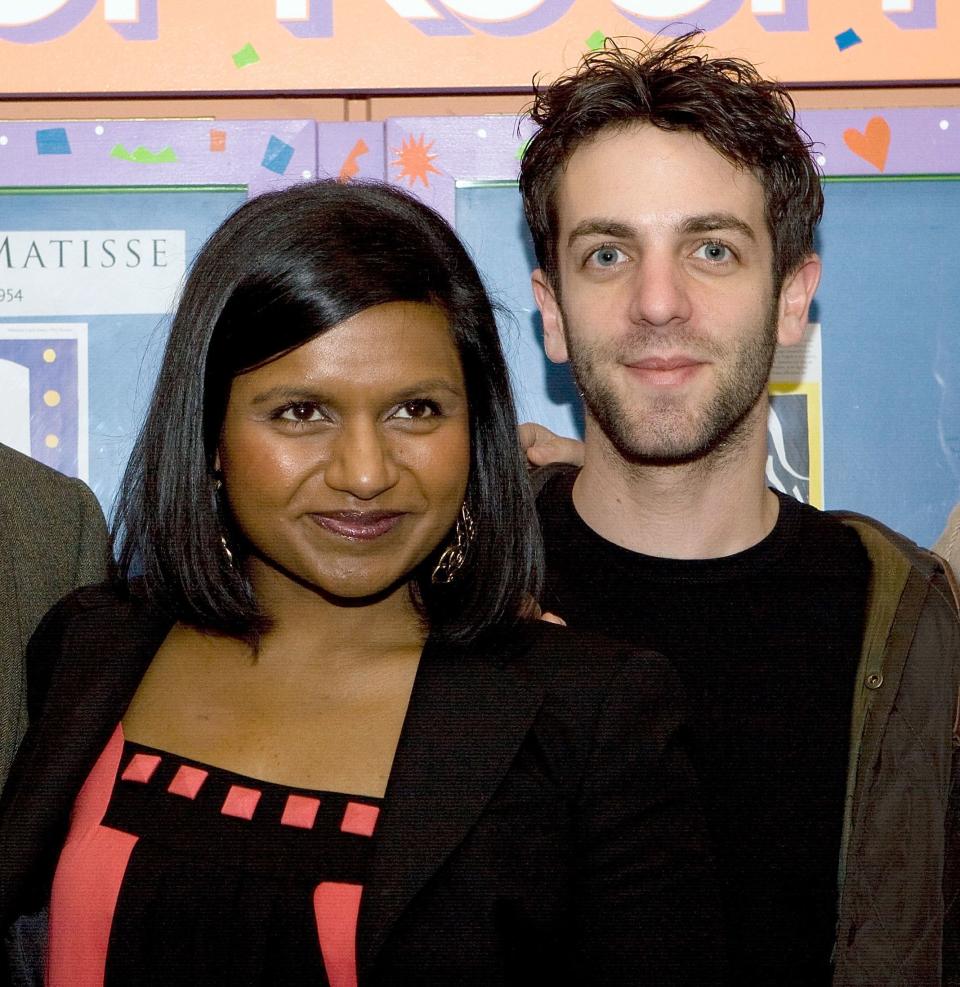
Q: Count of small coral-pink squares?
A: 5